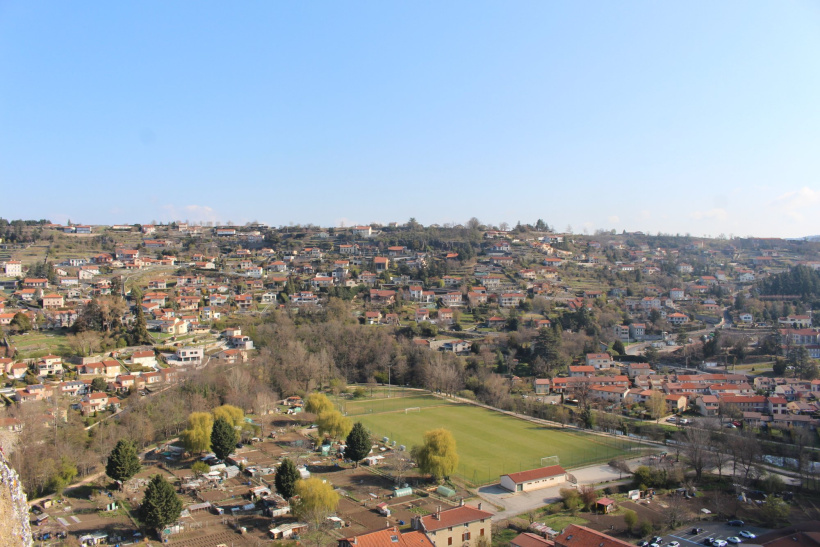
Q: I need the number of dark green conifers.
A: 5